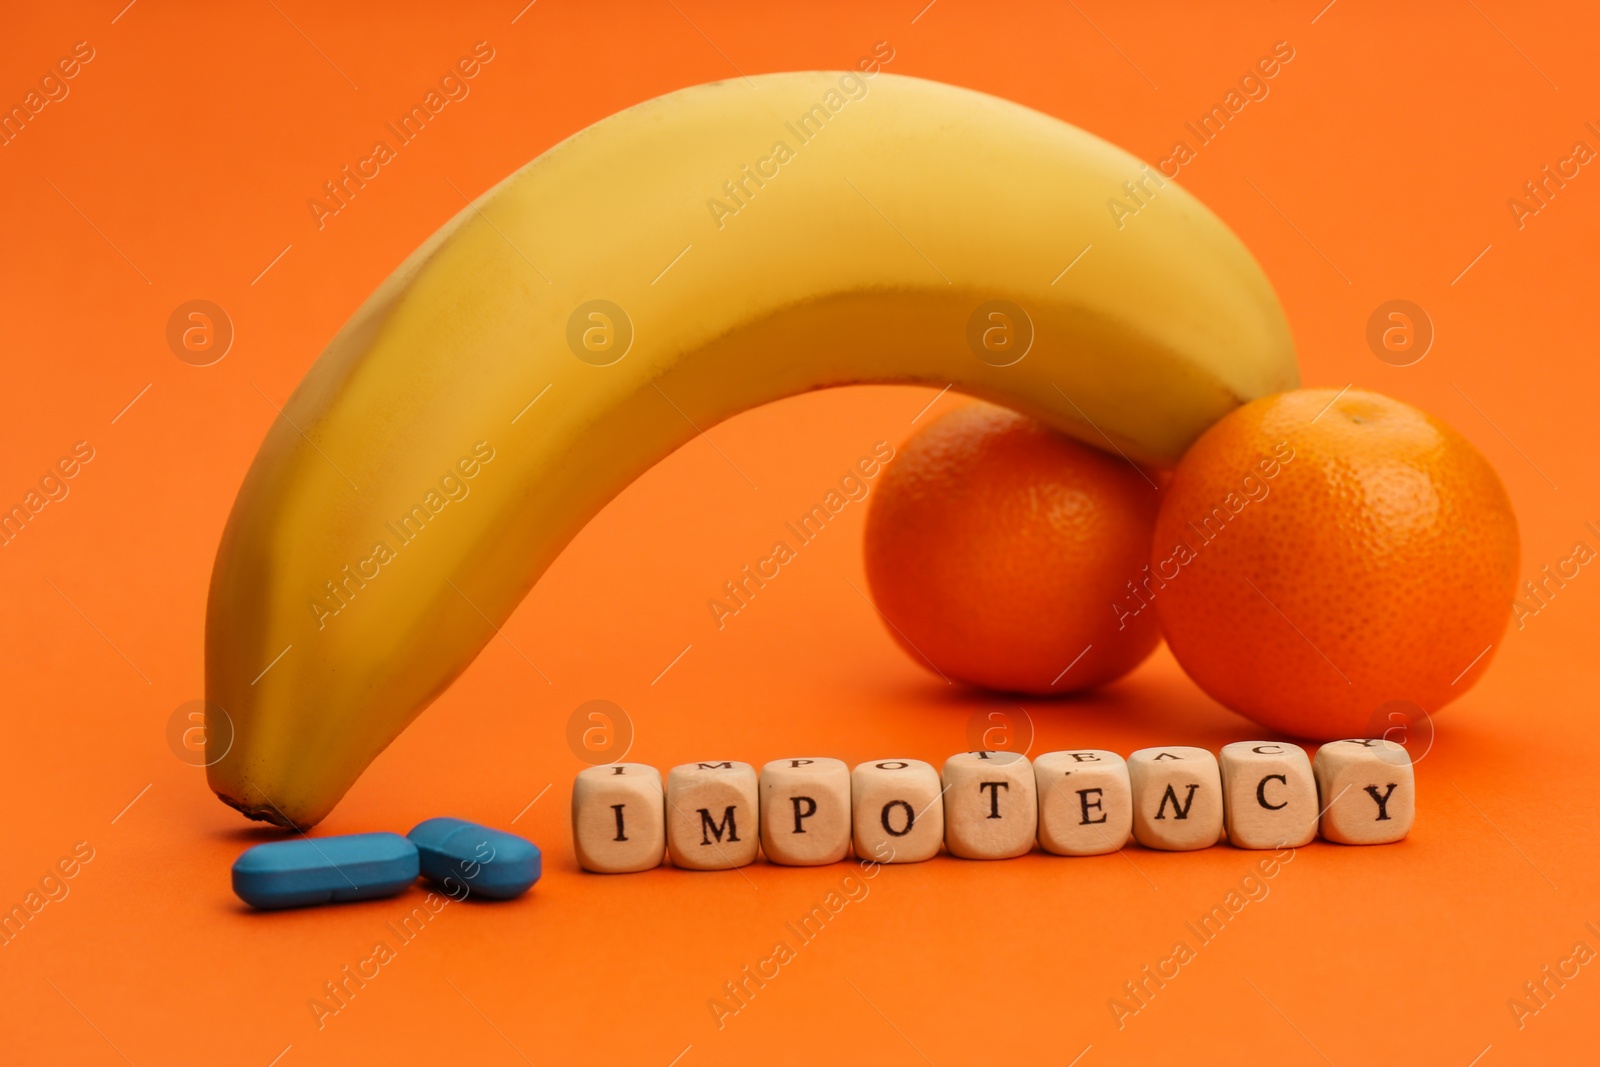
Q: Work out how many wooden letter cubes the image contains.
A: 9